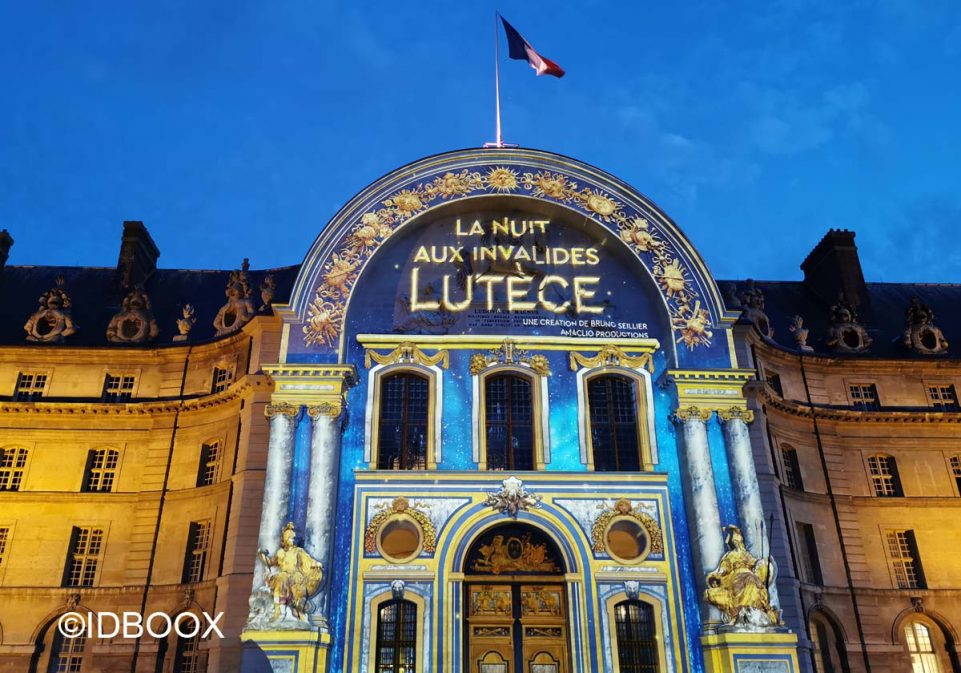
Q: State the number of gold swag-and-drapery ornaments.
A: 2